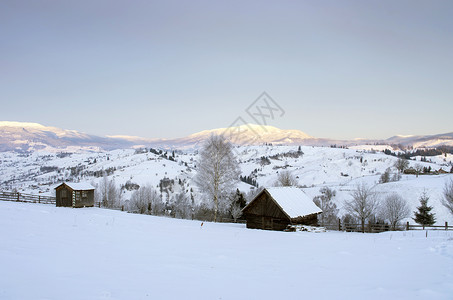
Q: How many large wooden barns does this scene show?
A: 1